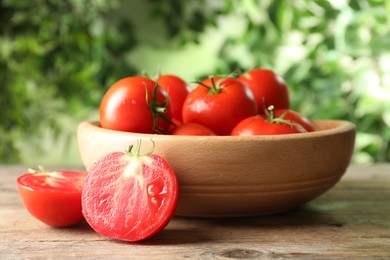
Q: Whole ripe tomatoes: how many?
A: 7